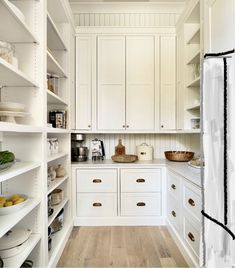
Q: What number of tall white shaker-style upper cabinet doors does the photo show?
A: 4